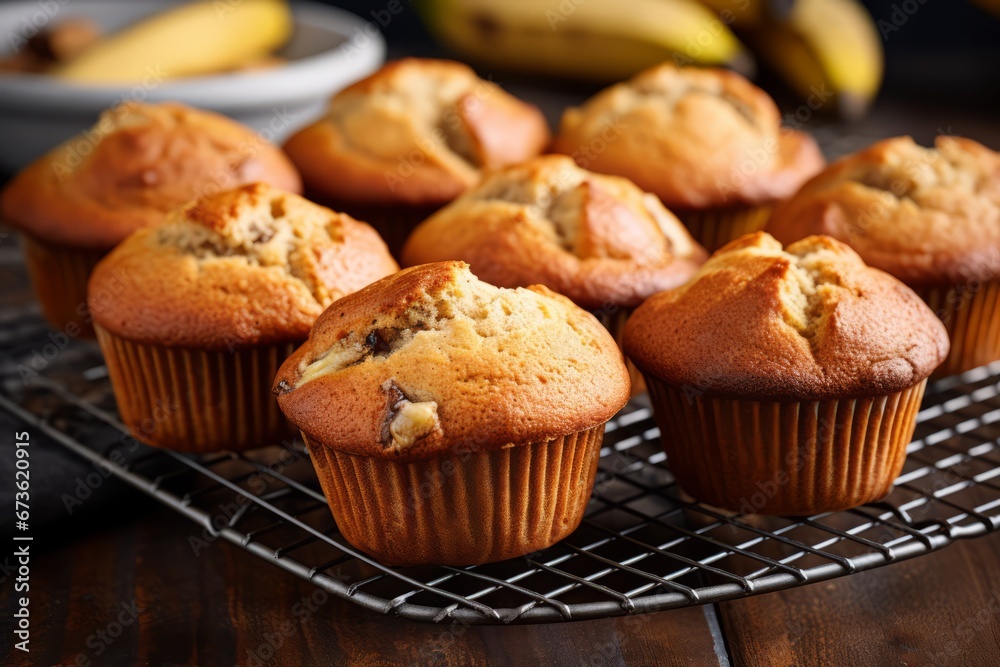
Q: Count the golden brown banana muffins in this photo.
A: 8